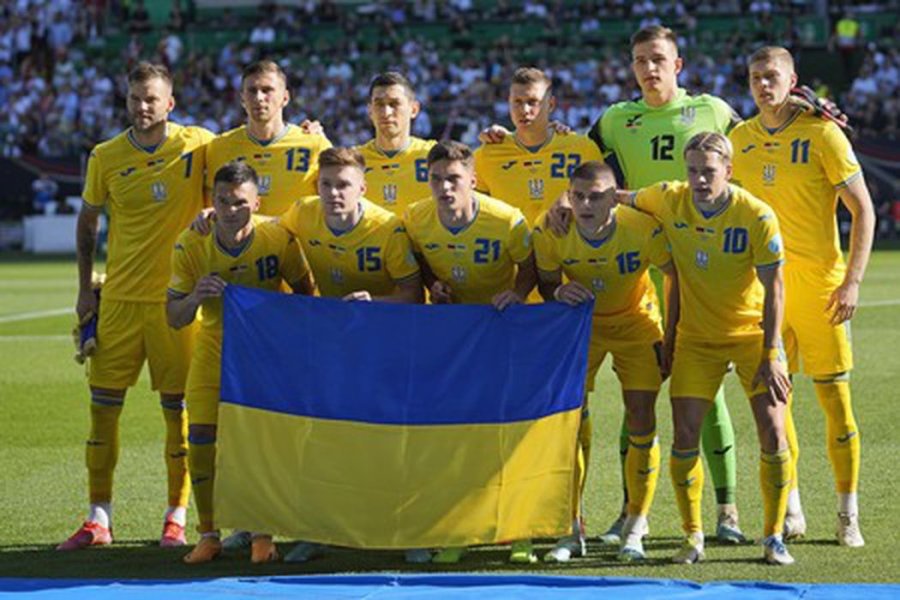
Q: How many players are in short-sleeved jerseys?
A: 10